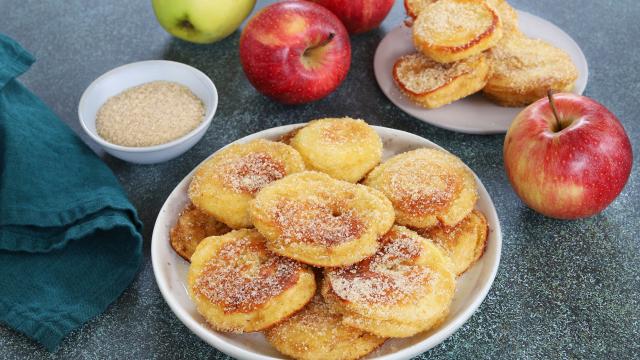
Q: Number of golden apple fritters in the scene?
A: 14